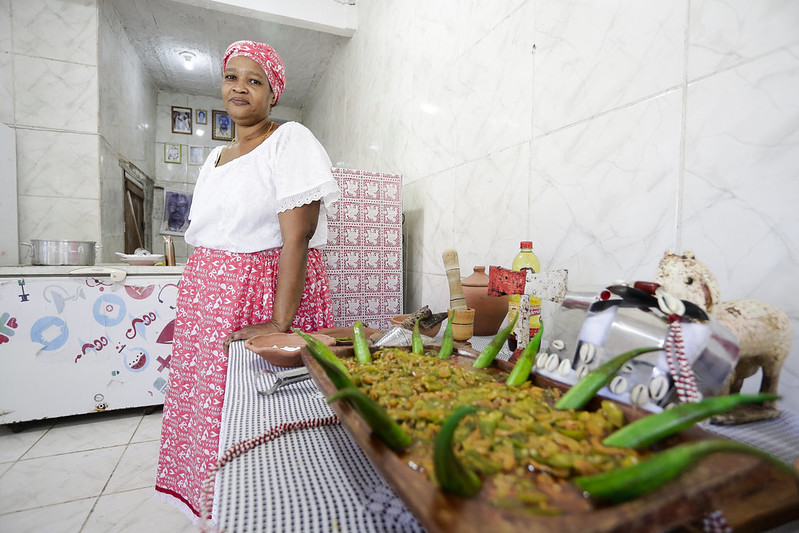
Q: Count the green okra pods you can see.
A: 12